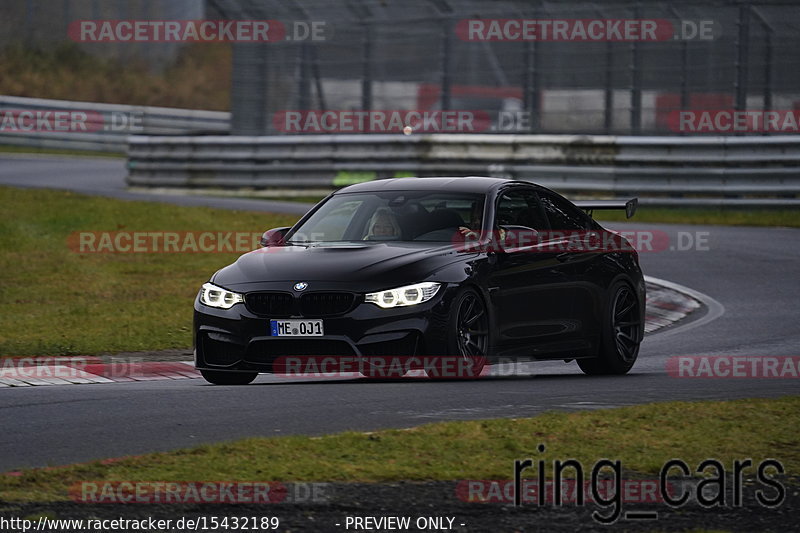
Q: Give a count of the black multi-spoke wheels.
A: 2